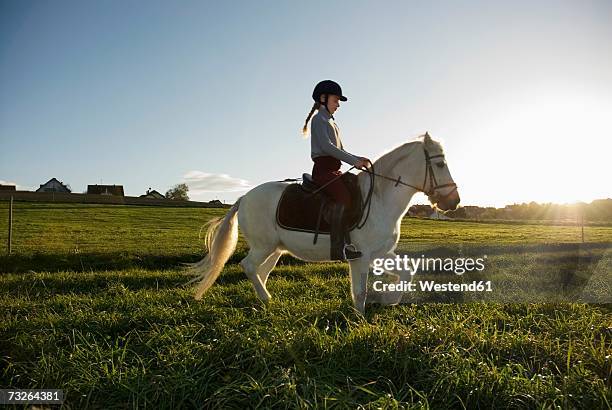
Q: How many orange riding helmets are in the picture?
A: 0